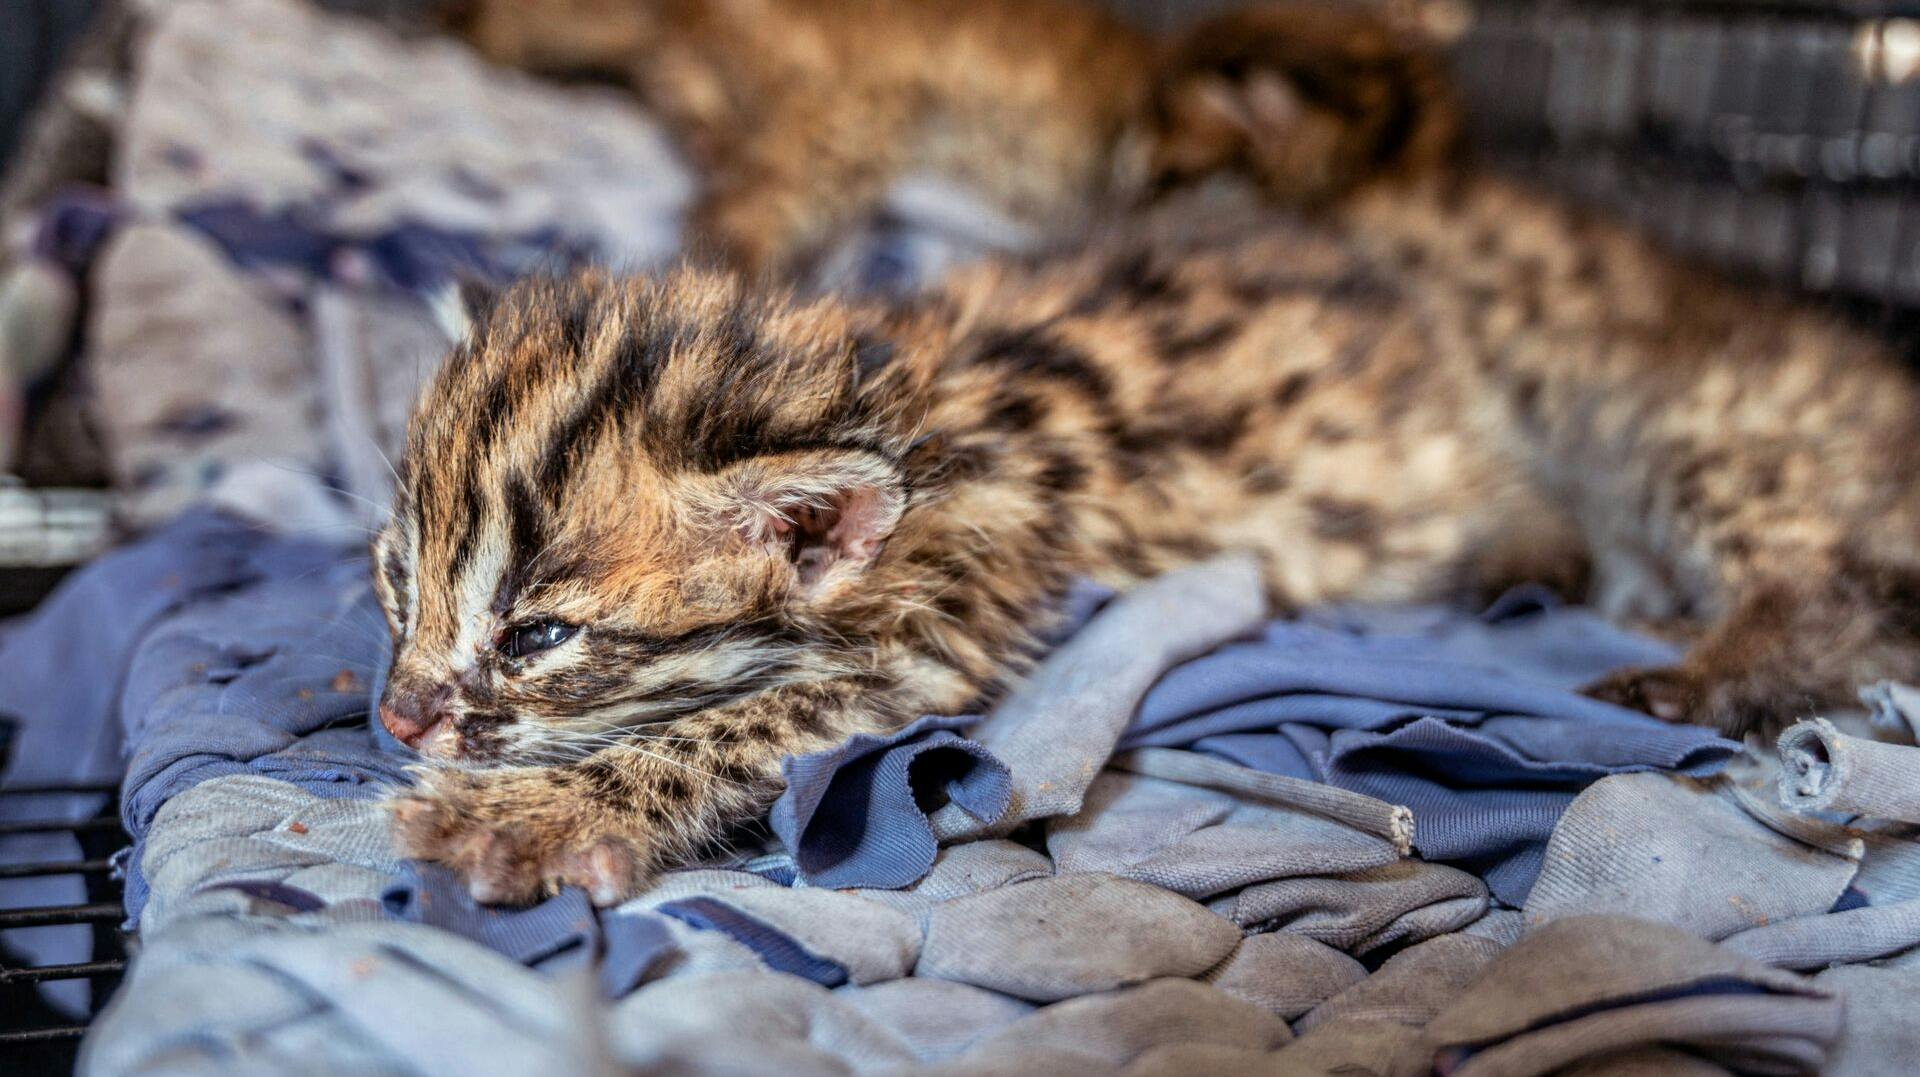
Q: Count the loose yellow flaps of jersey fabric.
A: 0